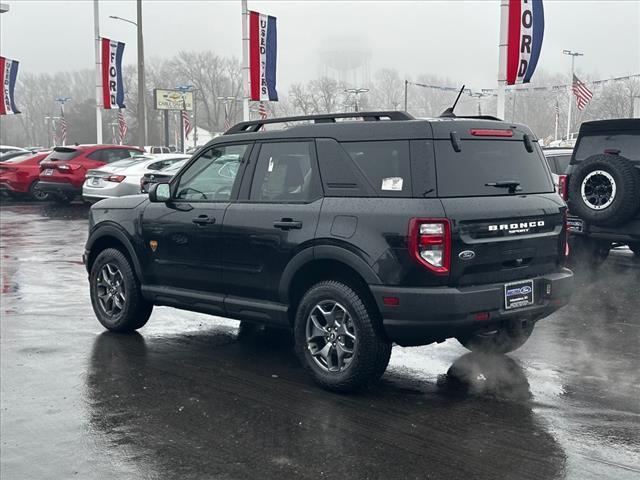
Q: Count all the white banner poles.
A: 3